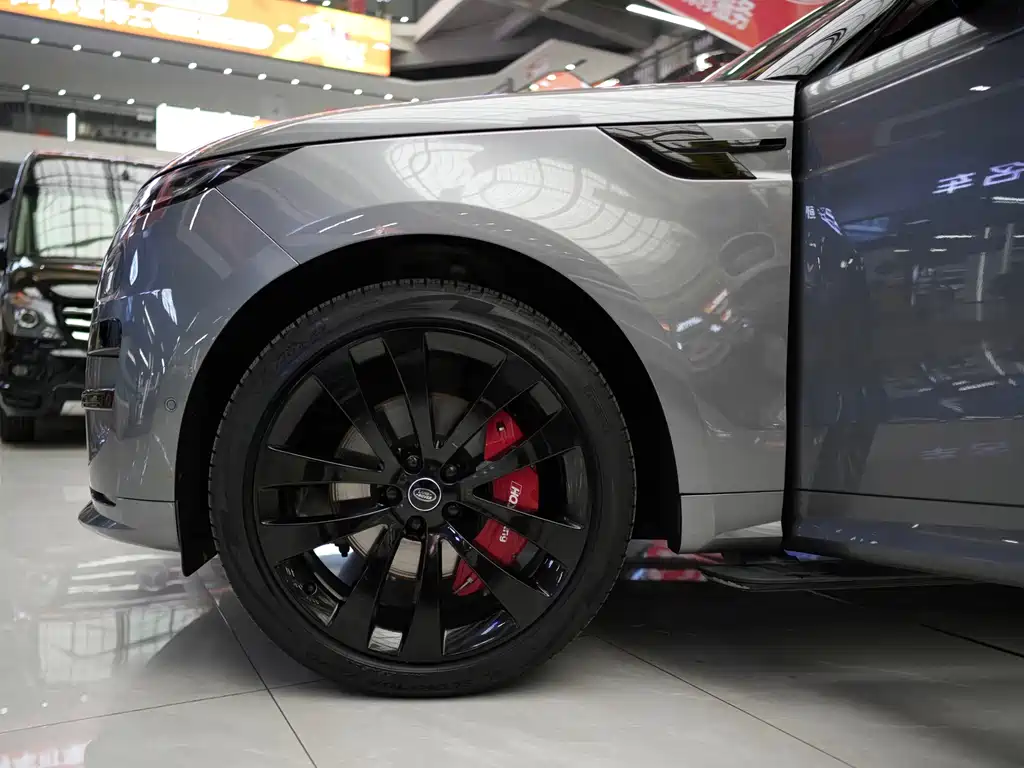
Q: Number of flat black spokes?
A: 10